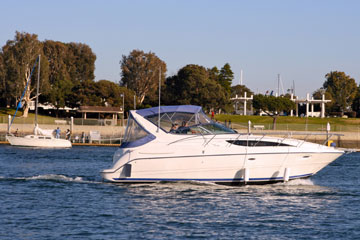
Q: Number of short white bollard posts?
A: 4